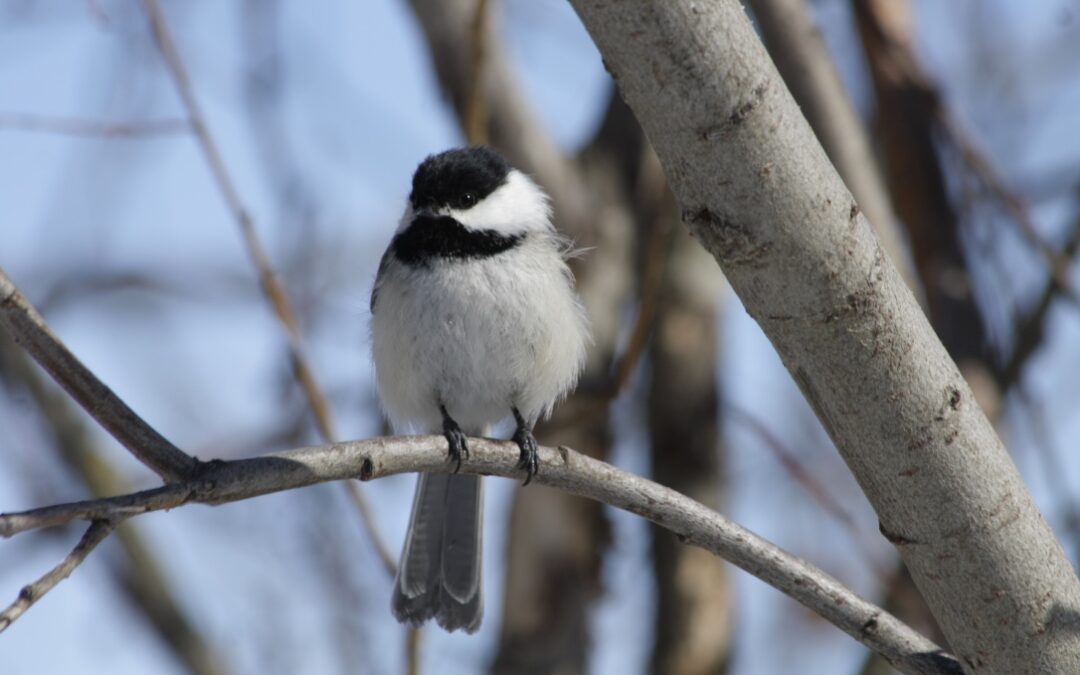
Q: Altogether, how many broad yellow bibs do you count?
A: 0